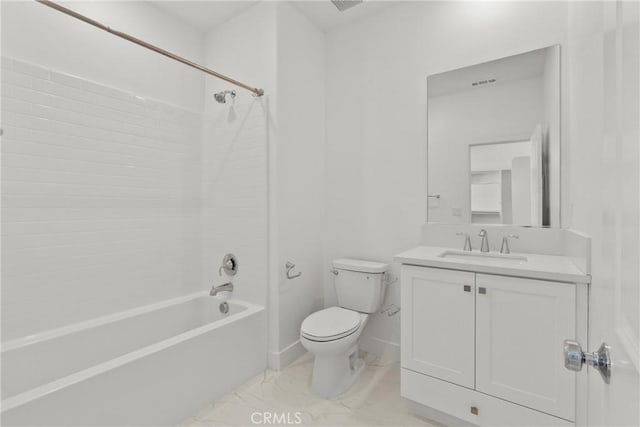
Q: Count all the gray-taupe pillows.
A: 0